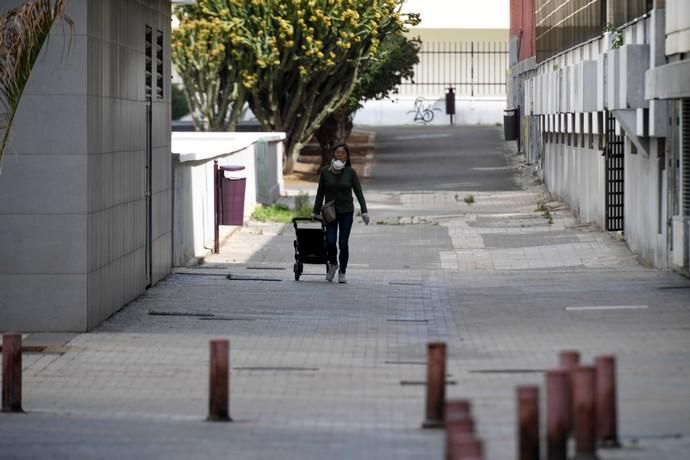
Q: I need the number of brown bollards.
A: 11